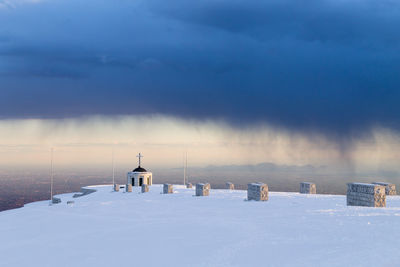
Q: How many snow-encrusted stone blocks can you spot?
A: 11